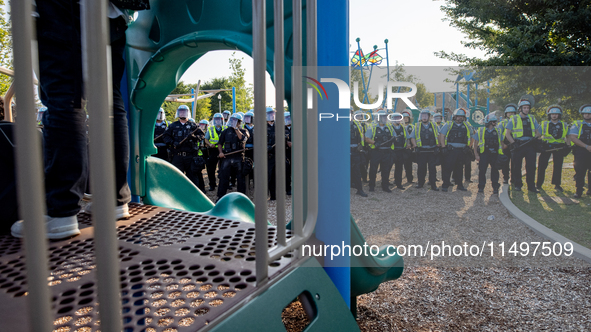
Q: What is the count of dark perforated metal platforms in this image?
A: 1